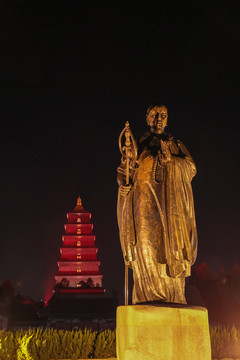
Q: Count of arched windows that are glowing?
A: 6